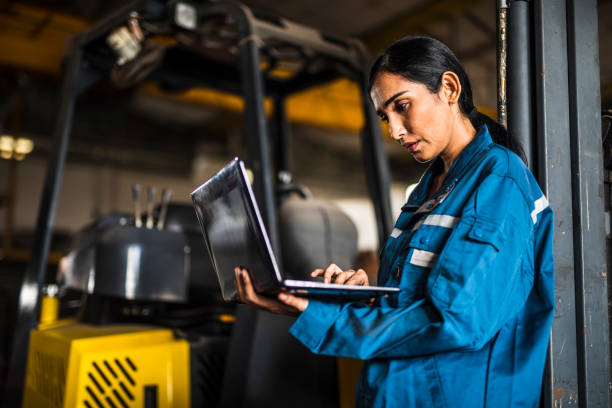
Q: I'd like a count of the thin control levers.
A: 3